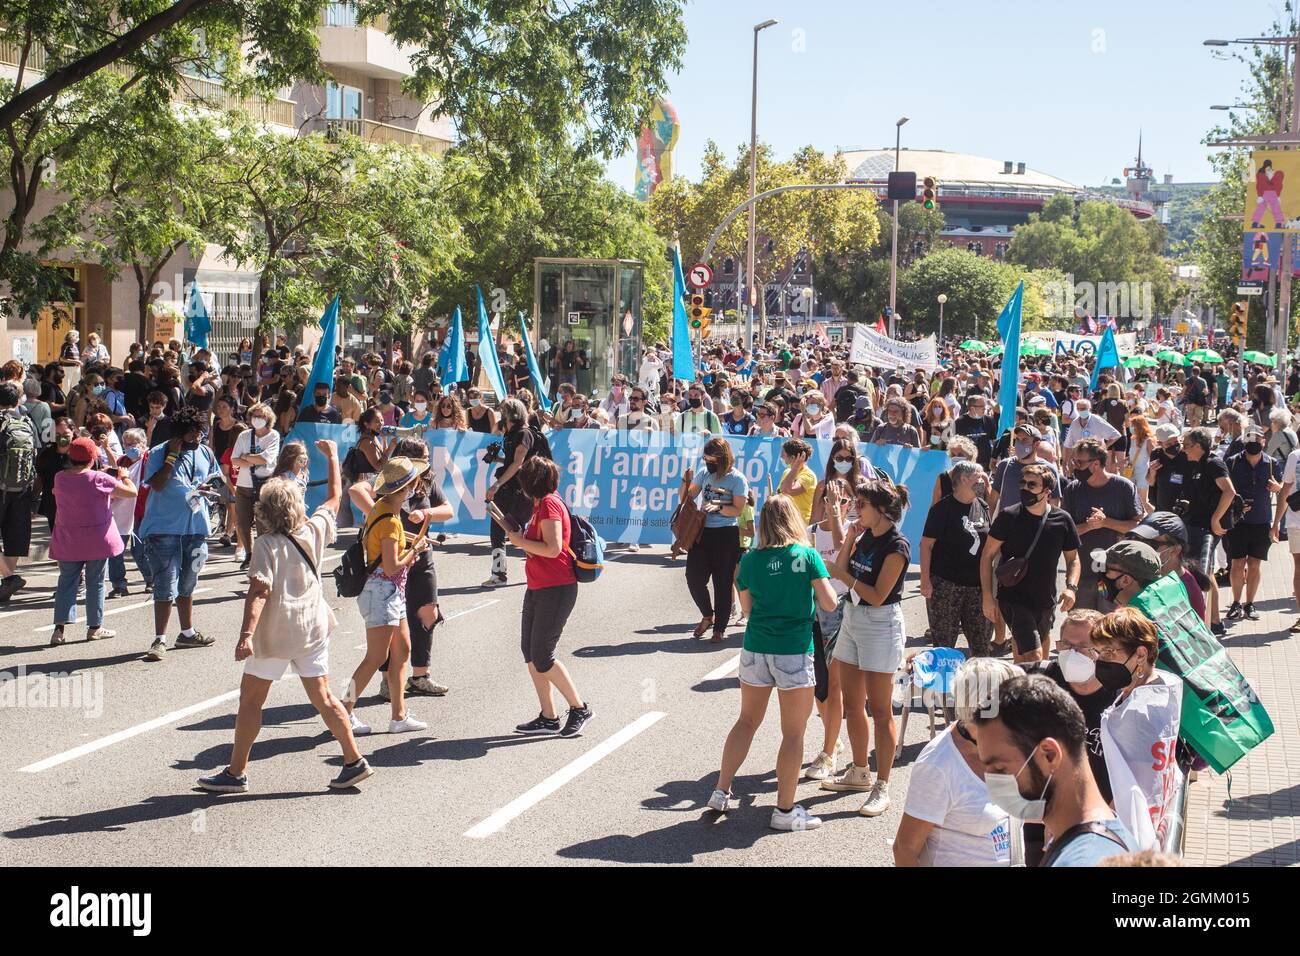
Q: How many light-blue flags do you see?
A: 8